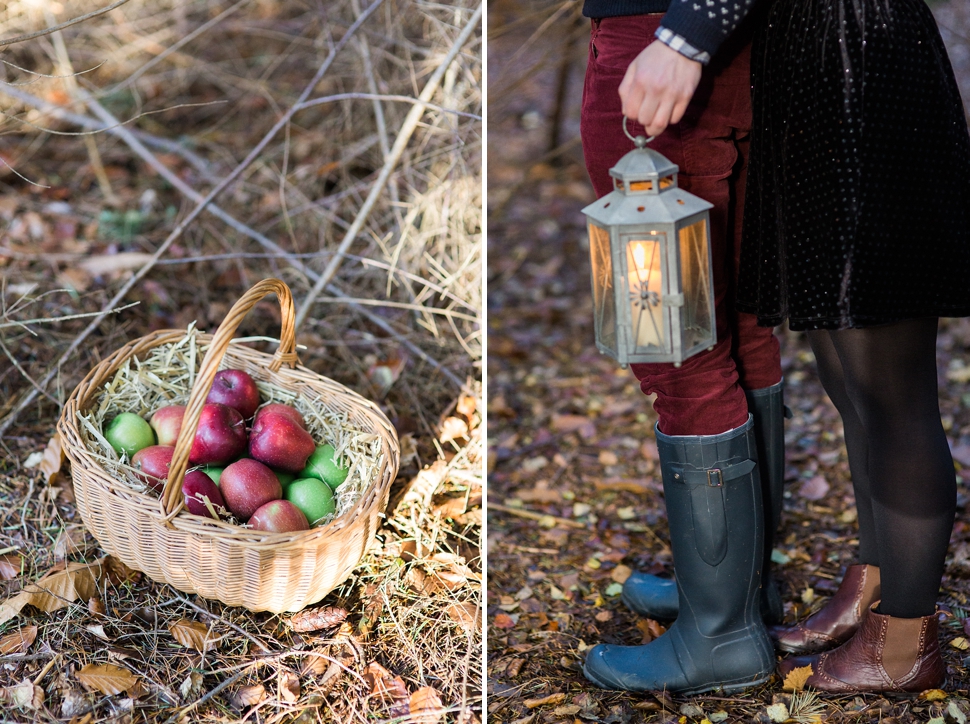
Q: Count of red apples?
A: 9